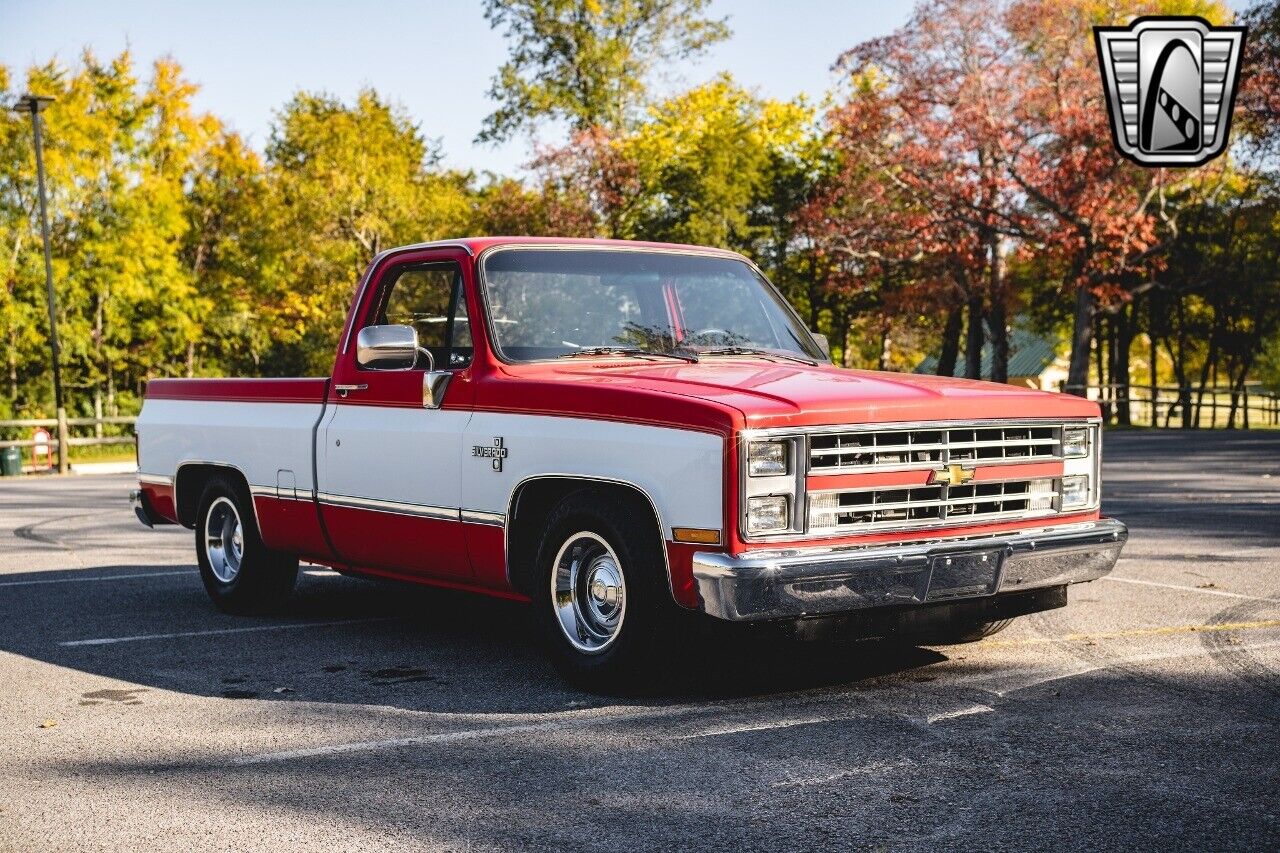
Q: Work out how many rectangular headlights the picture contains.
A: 4